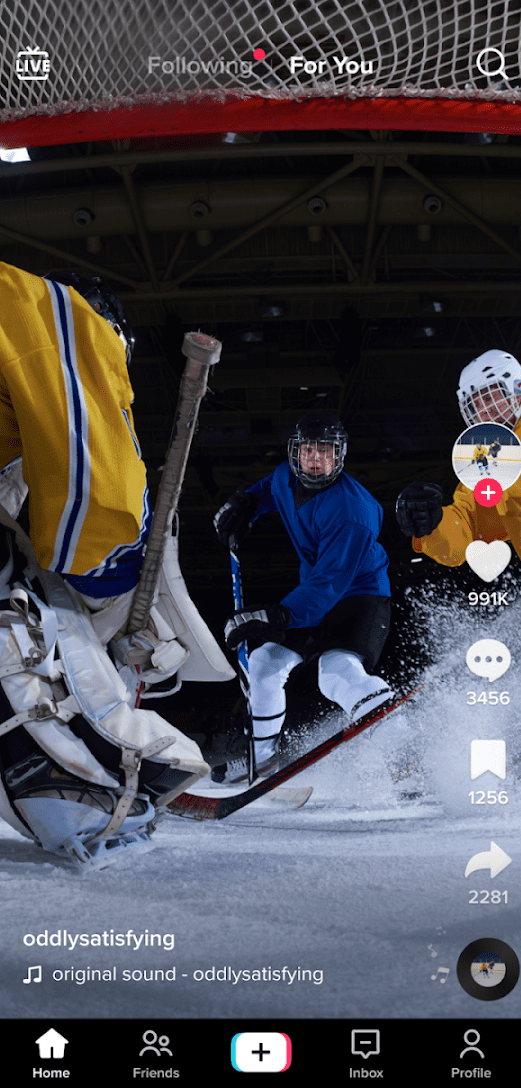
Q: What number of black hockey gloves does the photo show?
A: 3